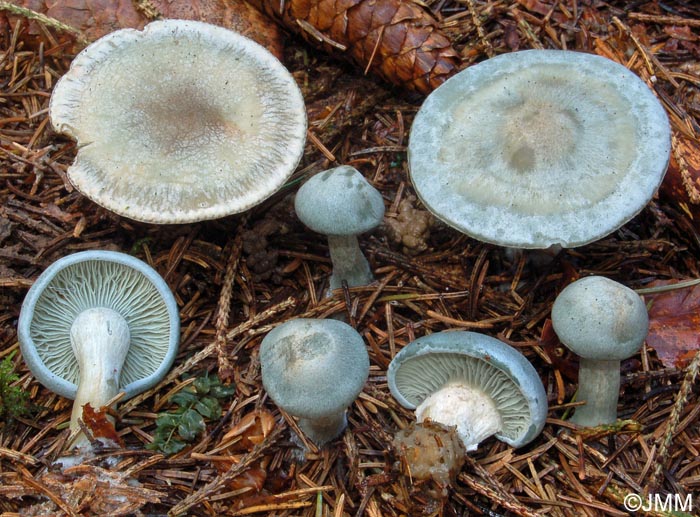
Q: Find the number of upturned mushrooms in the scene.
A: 2